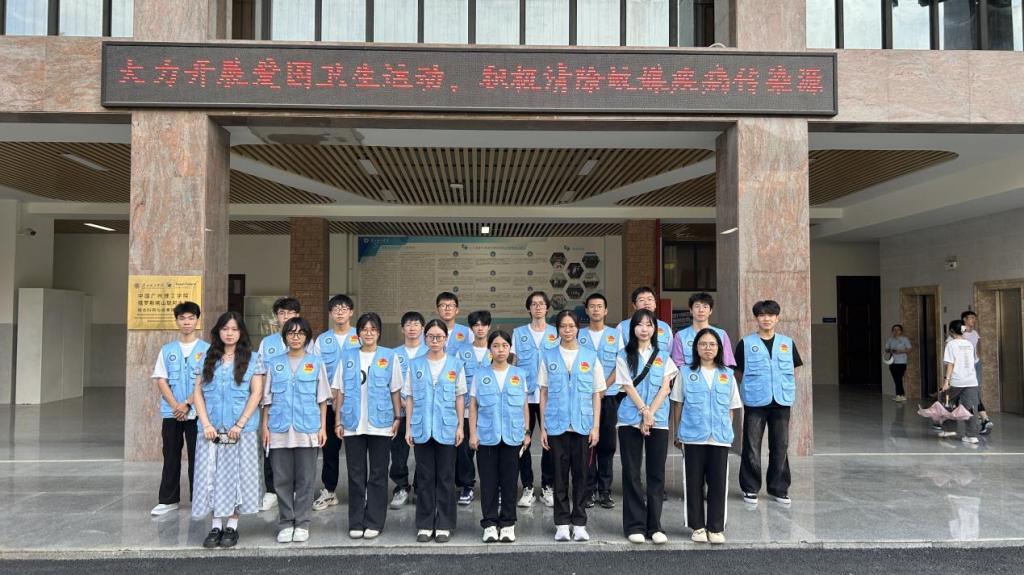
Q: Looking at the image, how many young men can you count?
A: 11